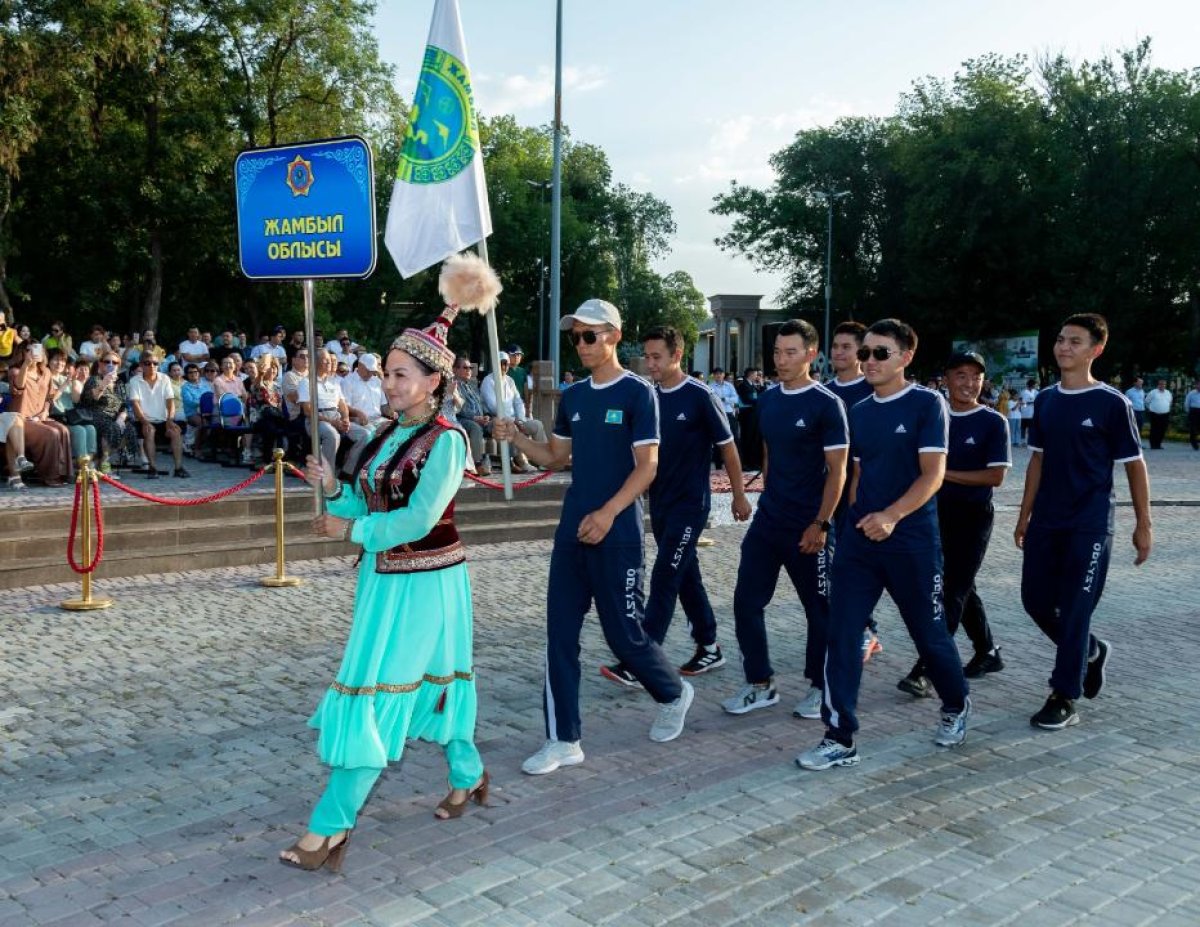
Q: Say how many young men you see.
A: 7